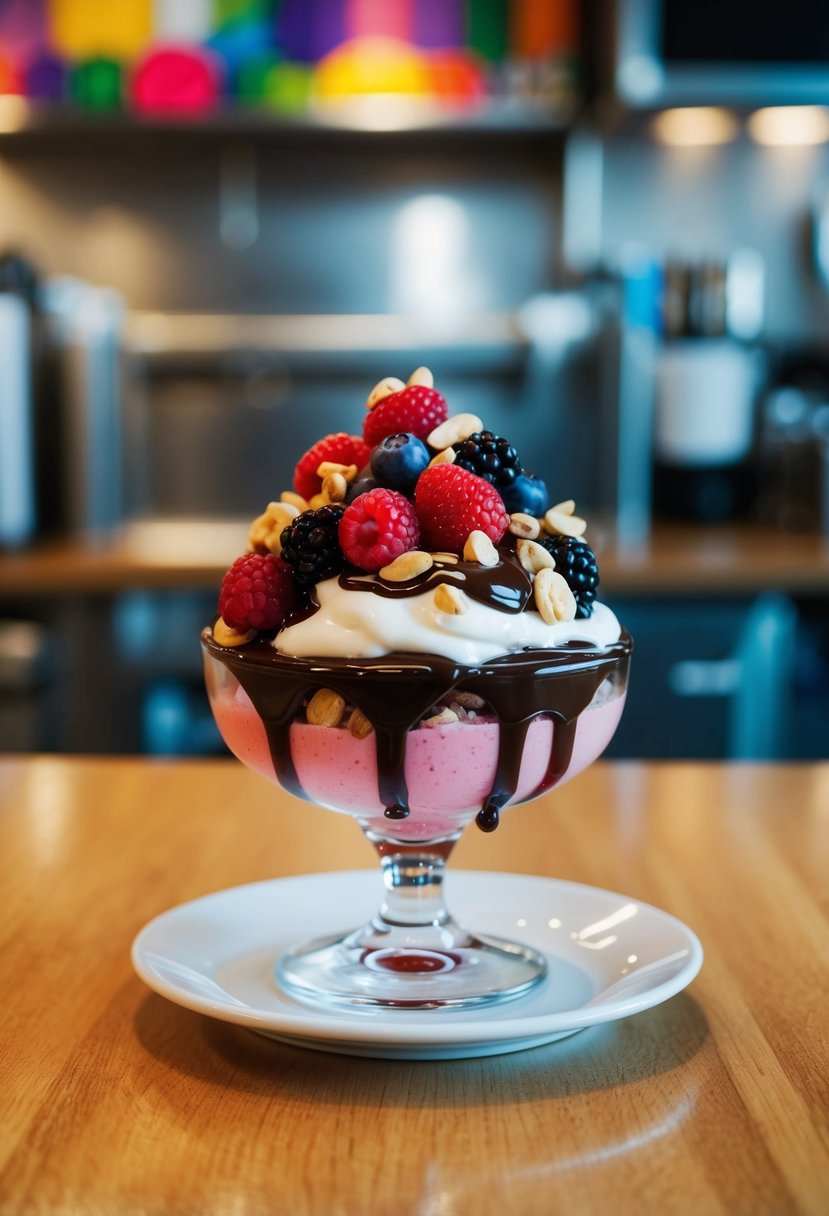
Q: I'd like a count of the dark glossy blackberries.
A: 3